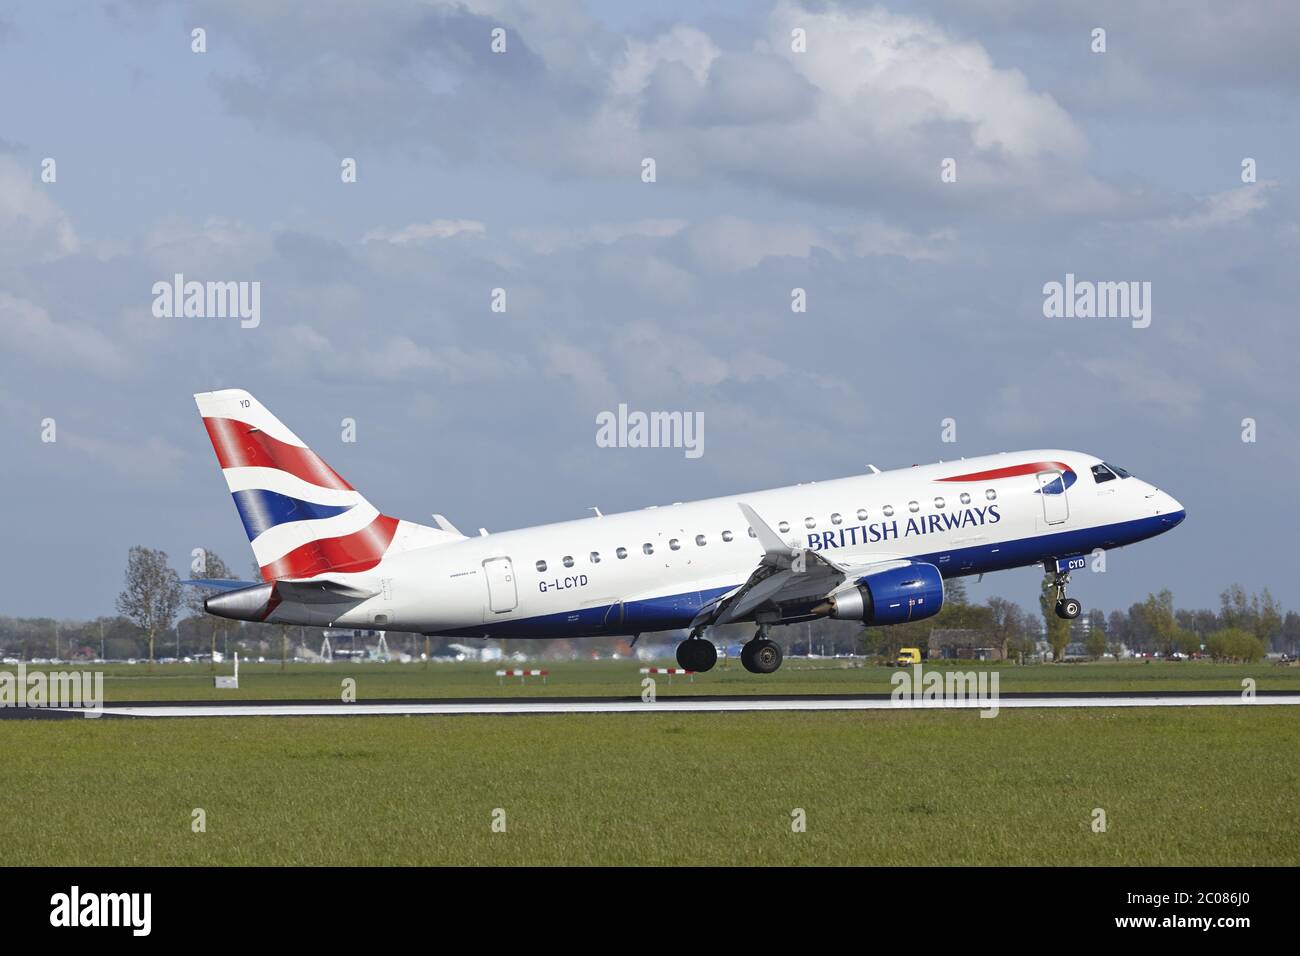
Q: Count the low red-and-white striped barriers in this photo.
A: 2